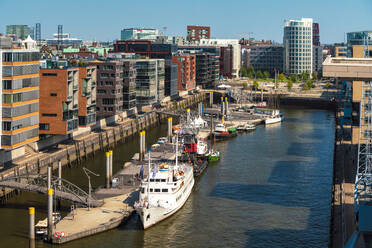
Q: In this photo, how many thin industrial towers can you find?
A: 2